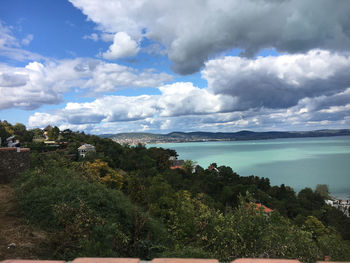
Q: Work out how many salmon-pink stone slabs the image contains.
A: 5